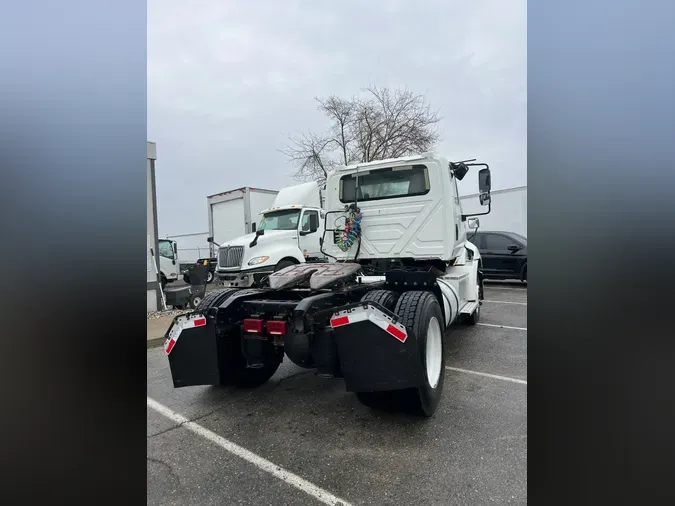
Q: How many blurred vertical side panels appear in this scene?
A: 2